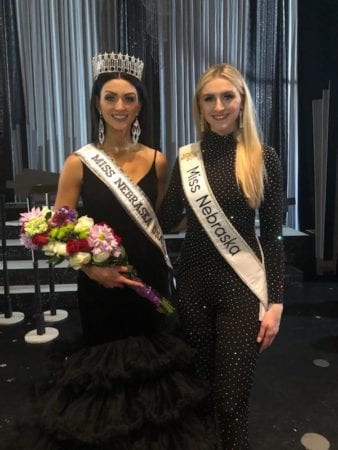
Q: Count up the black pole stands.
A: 3